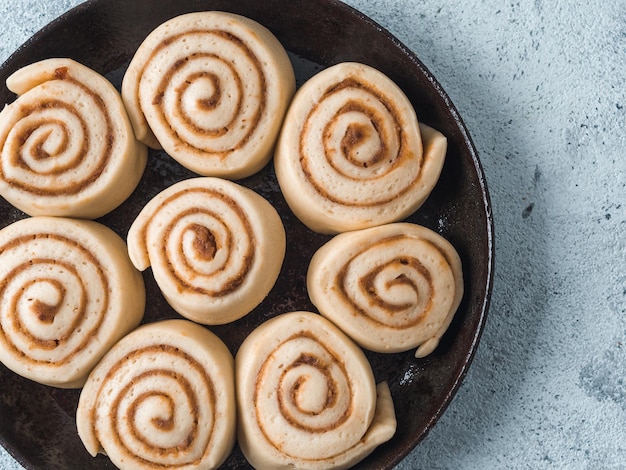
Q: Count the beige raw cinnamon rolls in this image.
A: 8